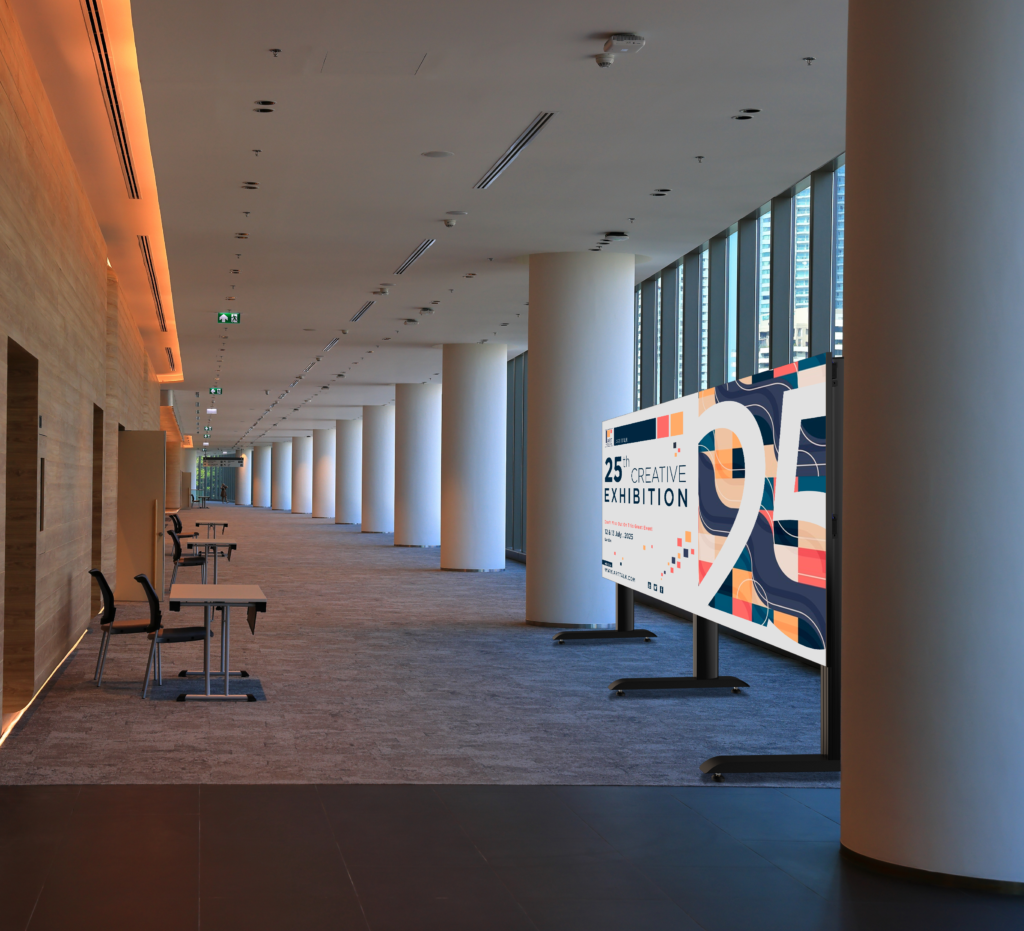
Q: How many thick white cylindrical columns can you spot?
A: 11